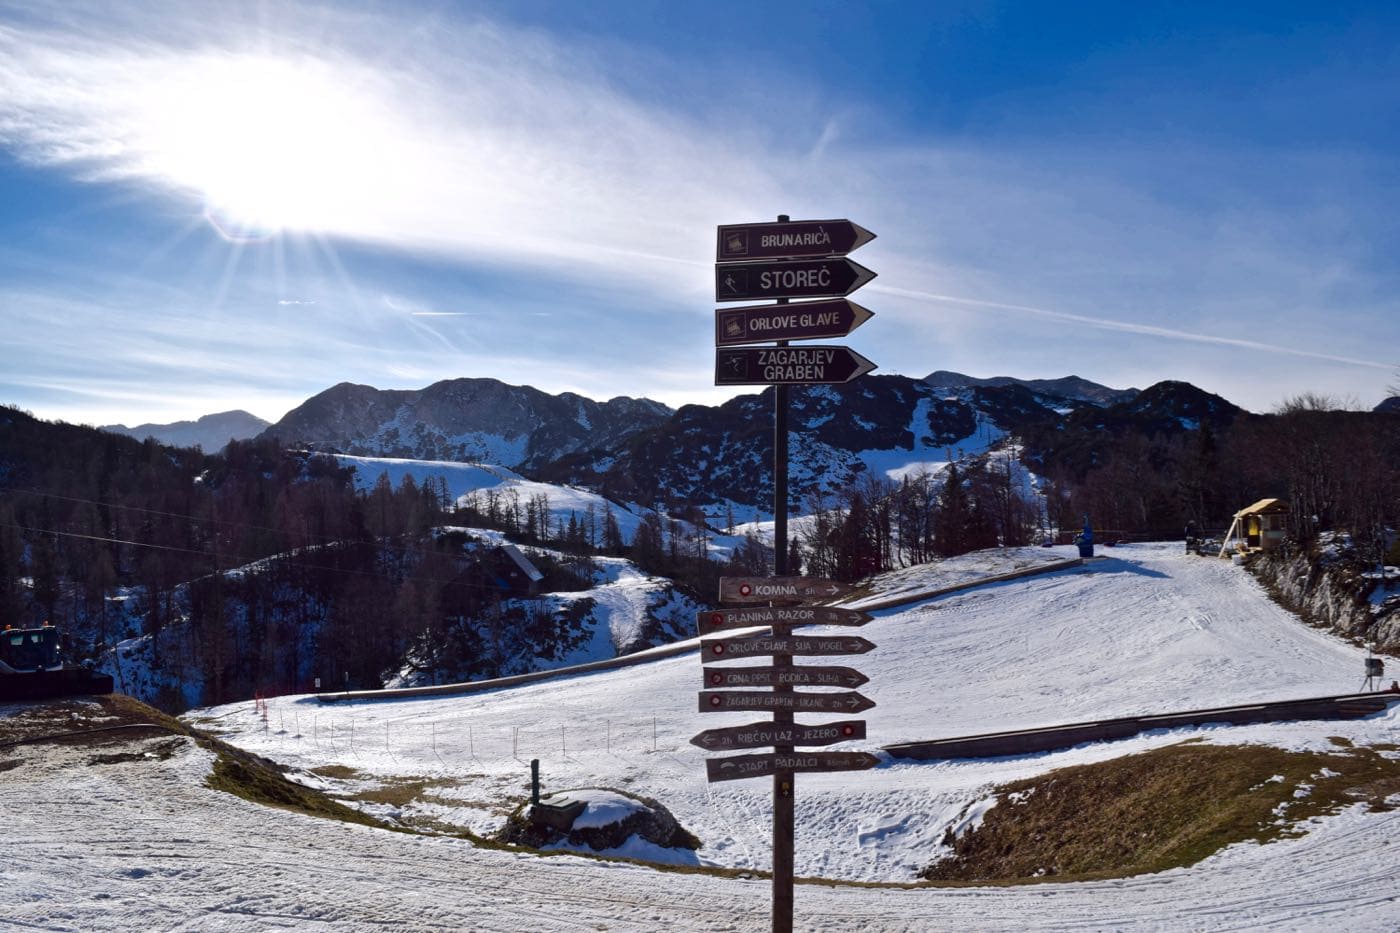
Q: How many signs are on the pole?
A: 11